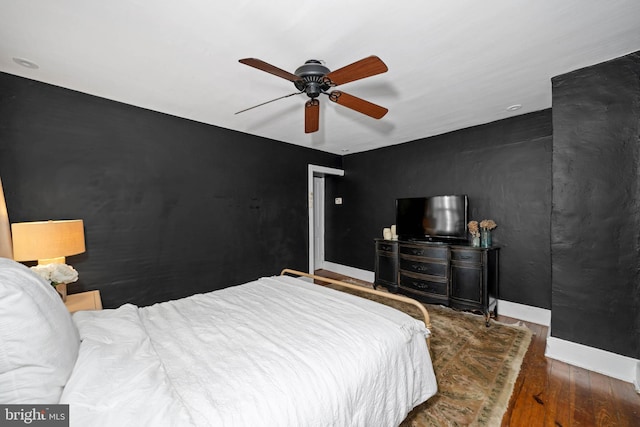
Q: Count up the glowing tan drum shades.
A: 1